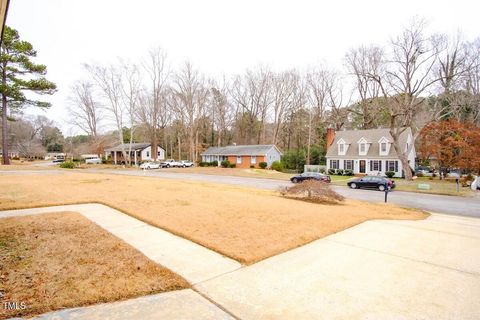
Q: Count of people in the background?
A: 0